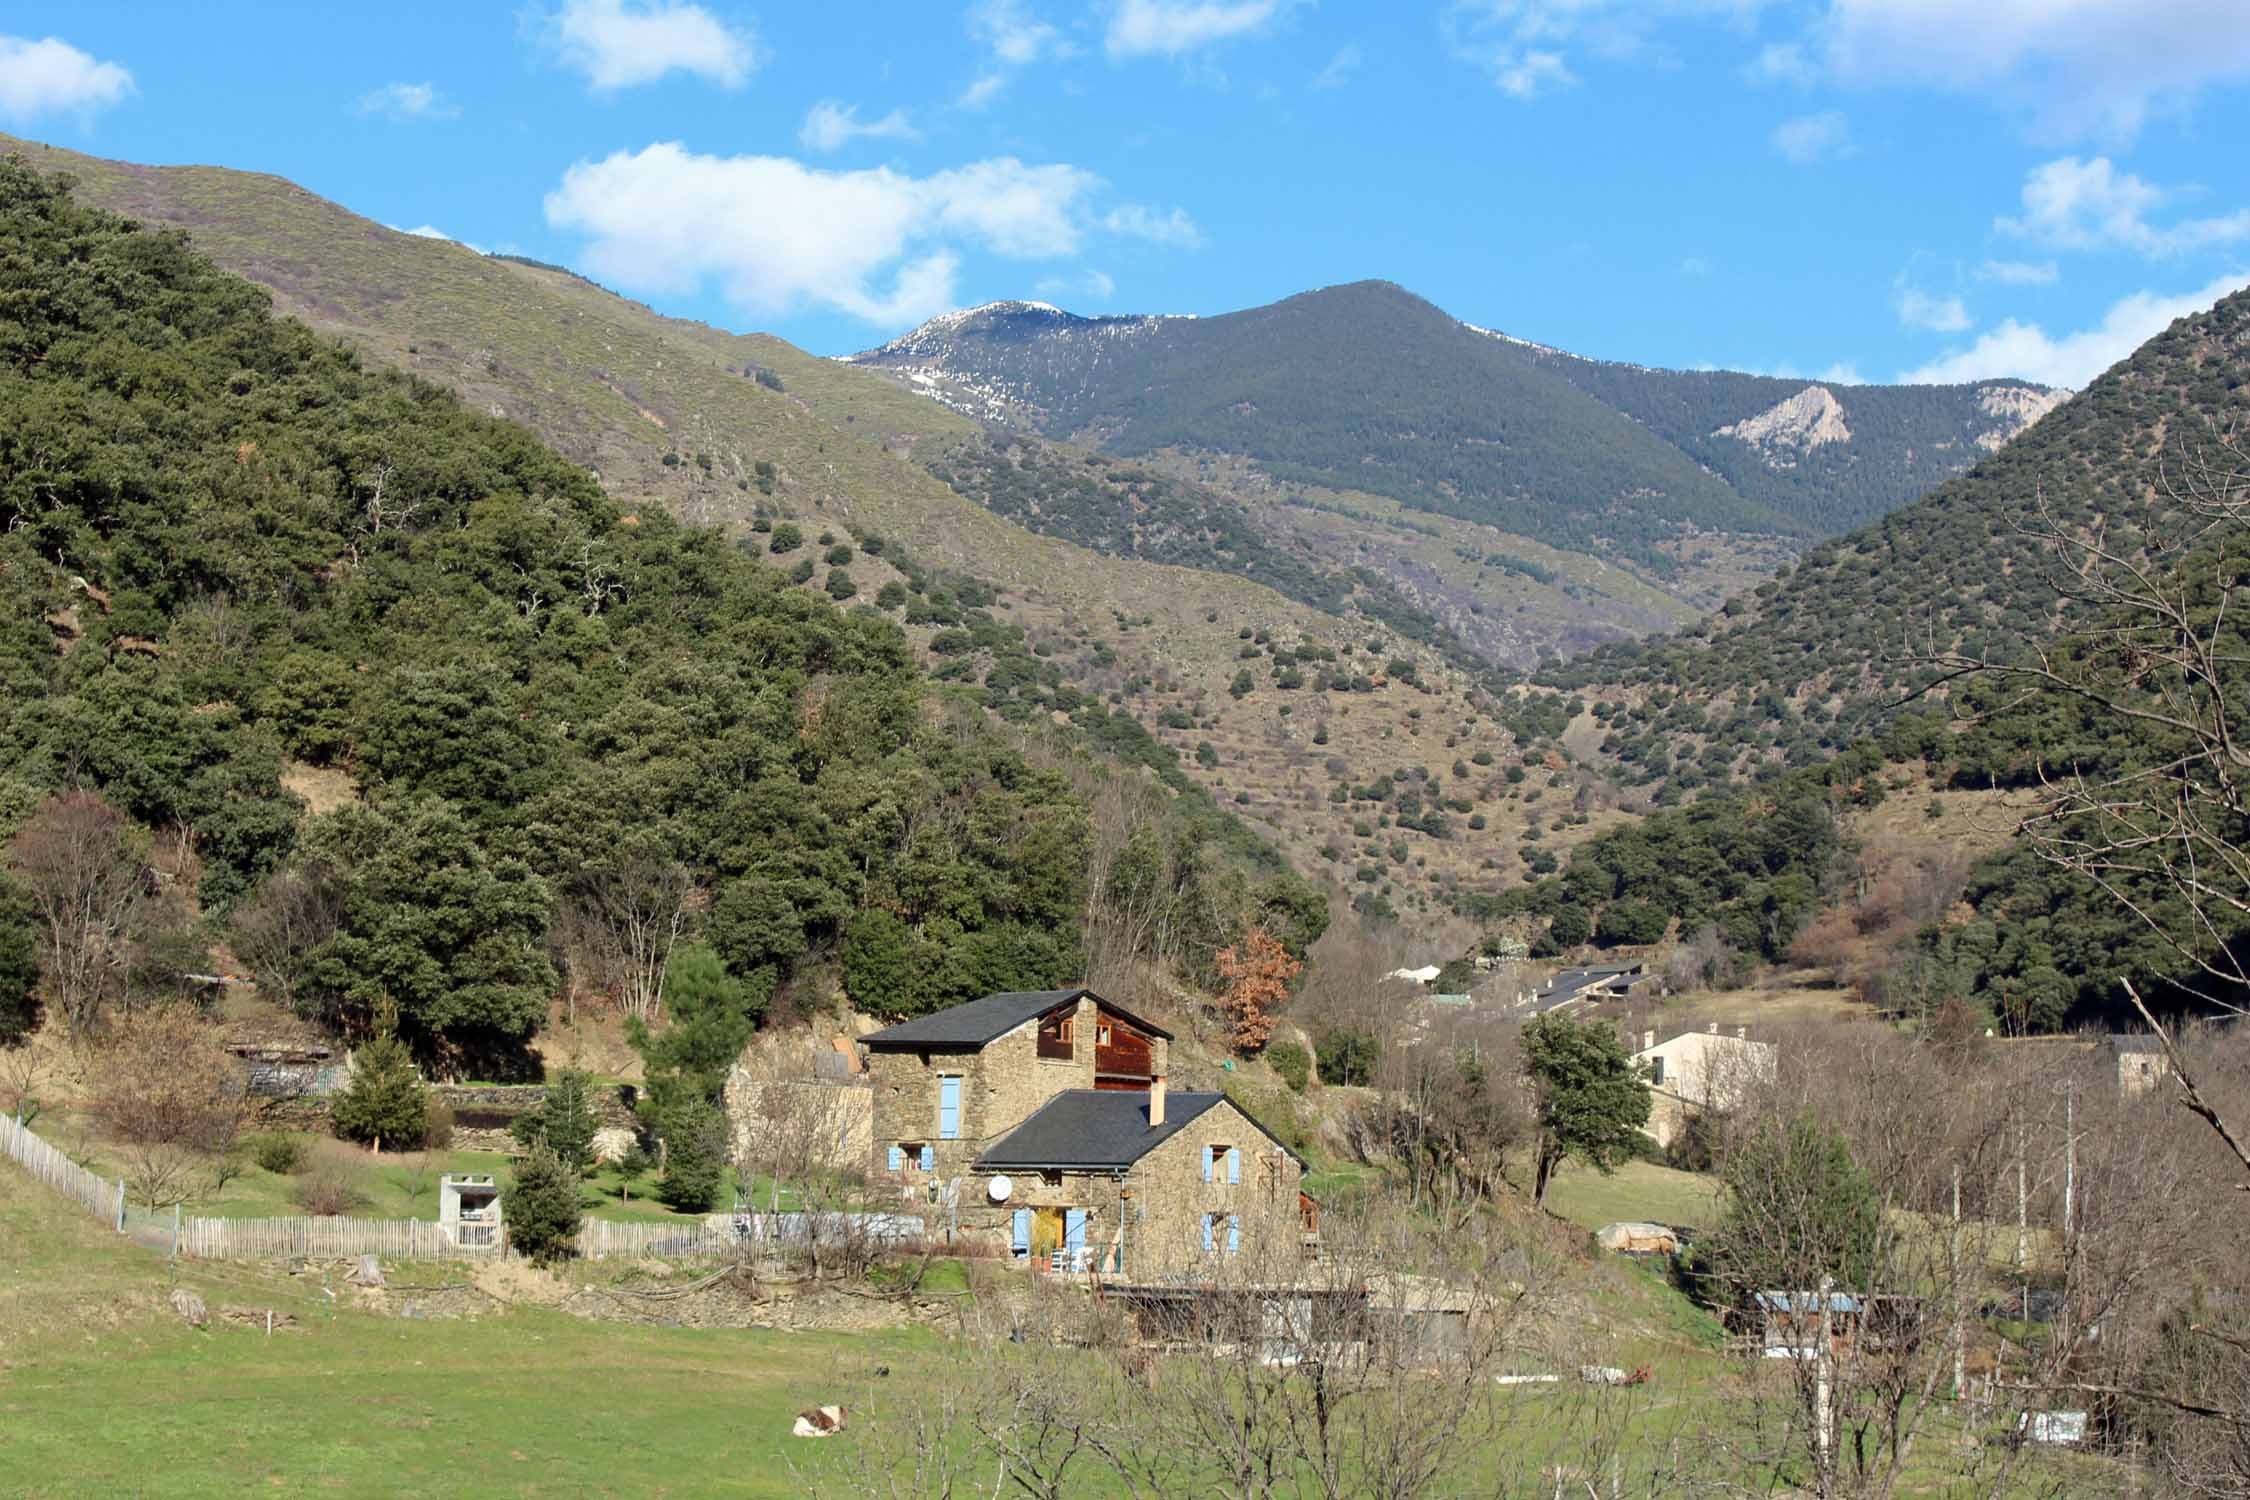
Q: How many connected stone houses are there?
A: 2